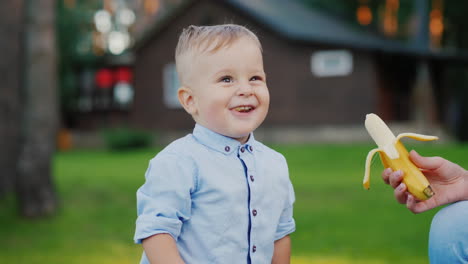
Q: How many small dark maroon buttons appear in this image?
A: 6